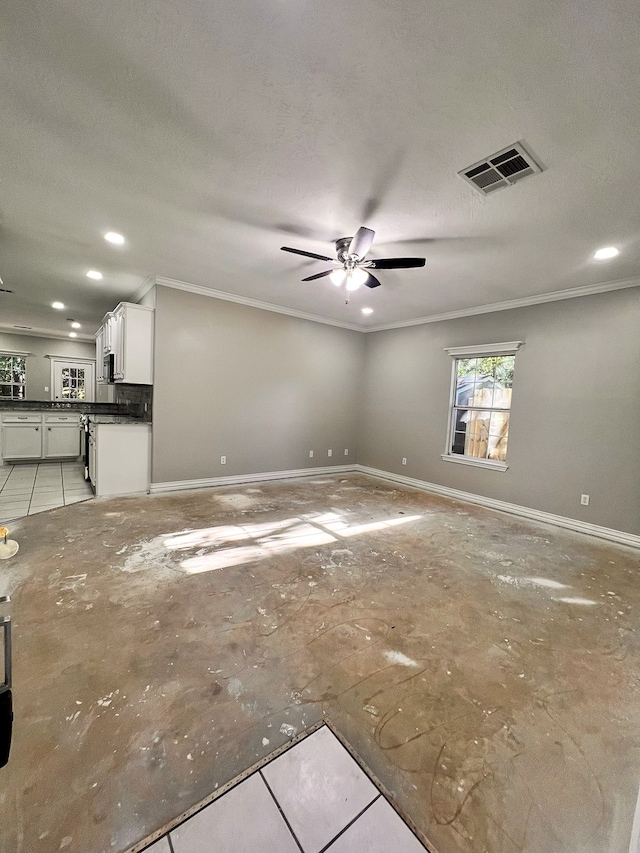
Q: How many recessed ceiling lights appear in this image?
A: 7